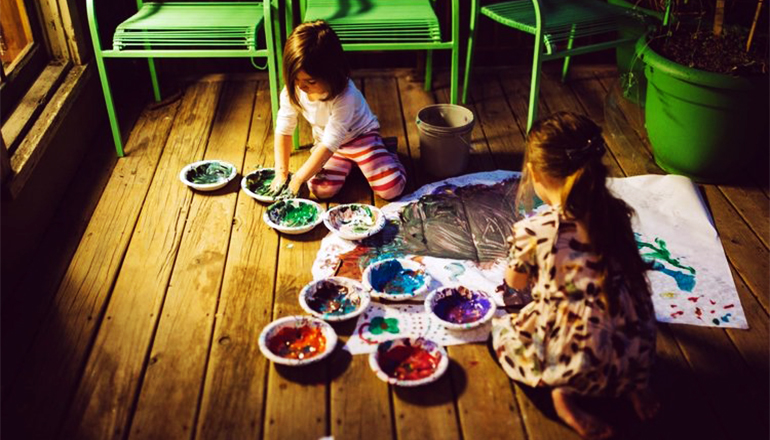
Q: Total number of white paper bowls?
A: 9